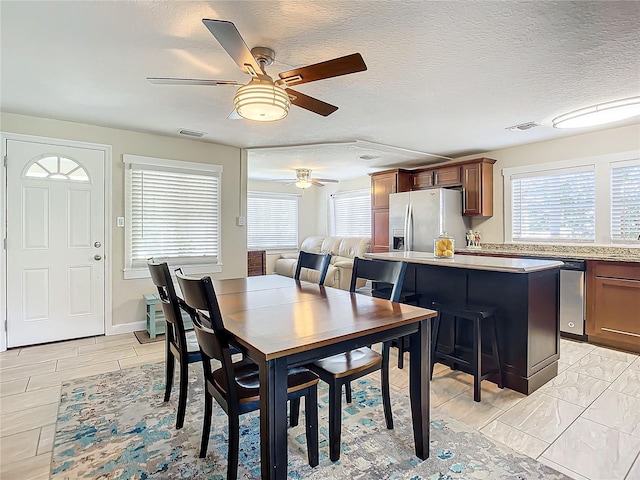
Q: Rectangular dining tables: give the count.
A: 1